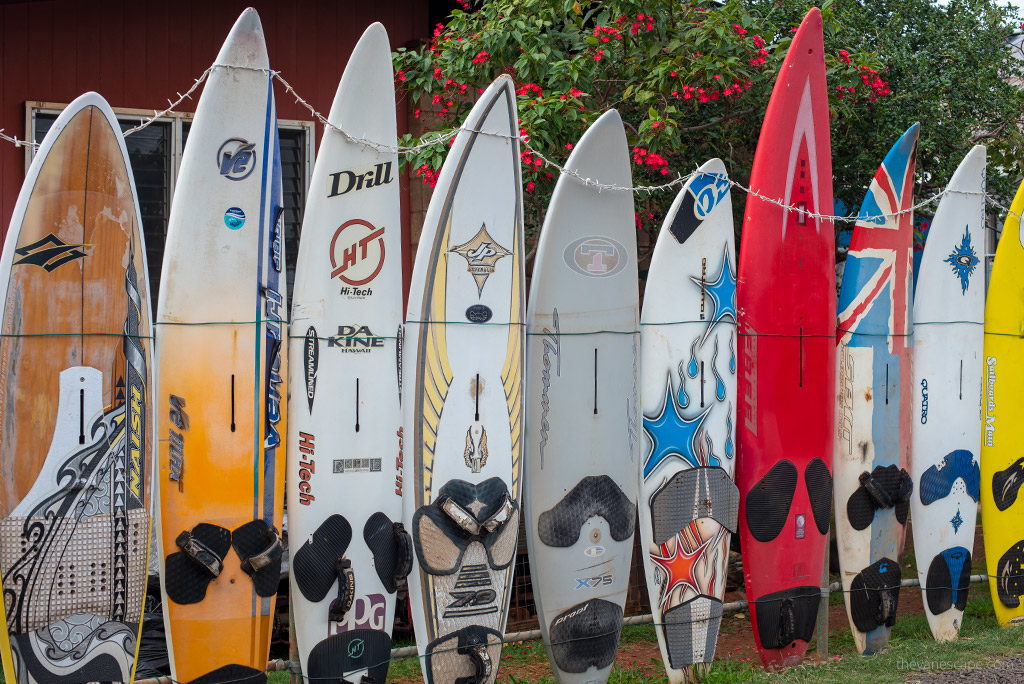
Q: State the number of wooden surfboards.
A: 1